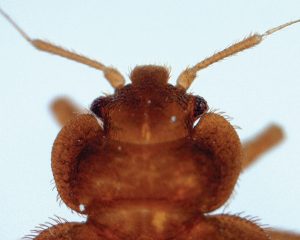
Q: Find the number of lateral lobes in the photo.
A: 2